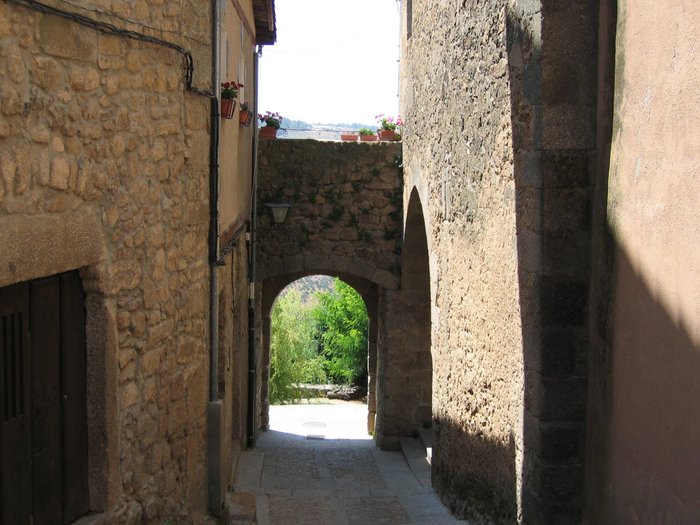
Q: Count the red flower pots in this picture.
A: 6